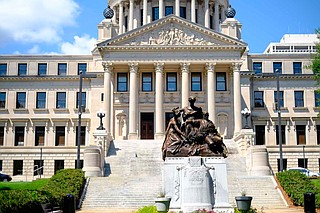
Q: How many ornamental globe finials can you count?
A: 2